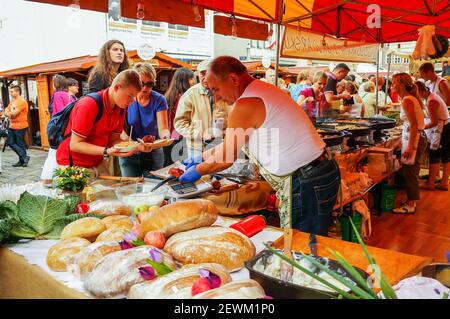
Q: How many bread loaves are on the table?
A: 11